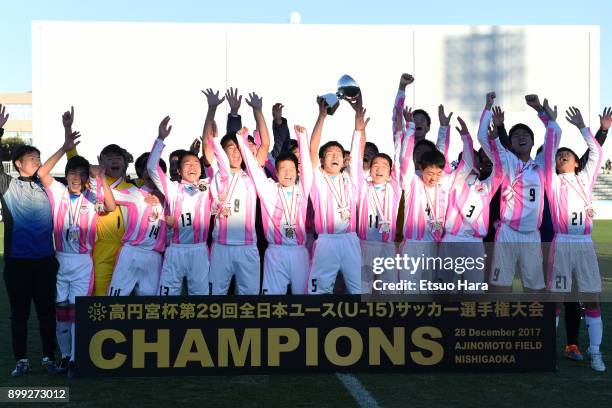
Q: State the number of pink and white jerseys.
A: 11